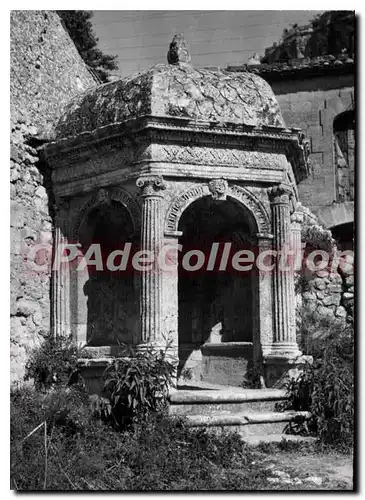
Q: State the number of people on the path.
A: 0